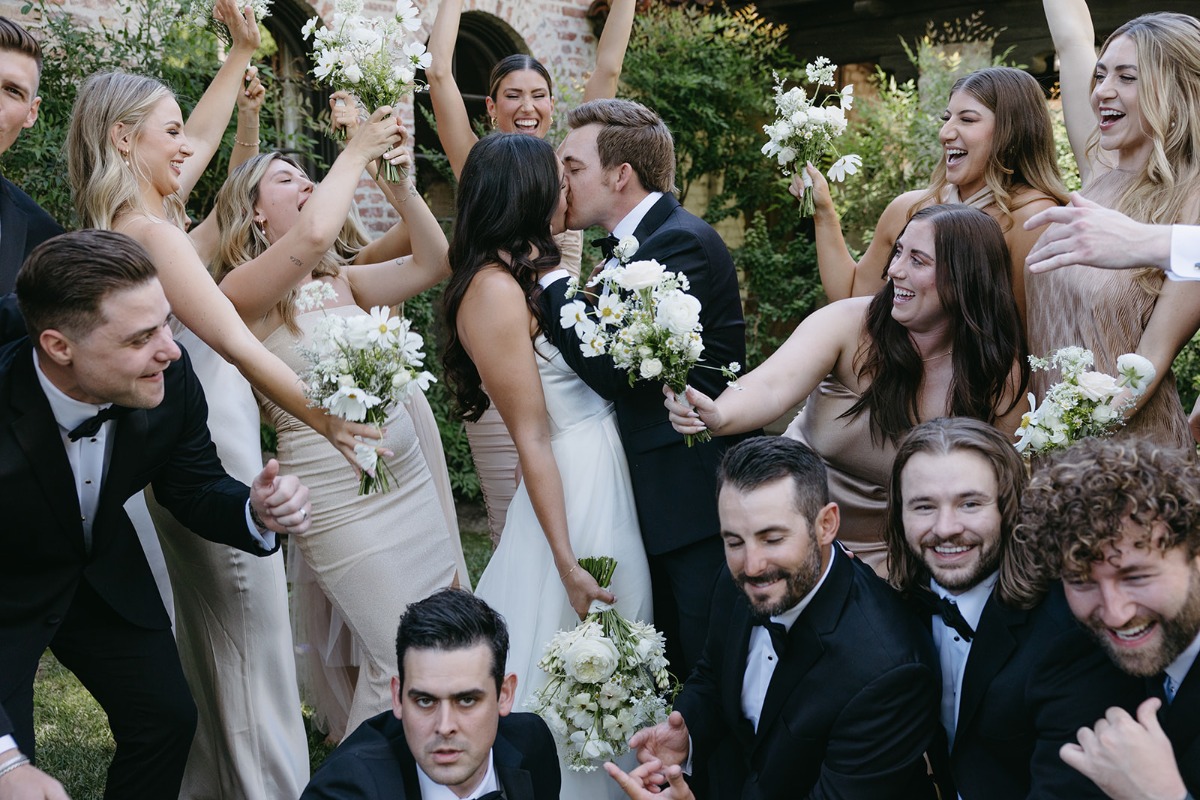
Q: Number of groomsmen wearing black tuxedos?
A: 6